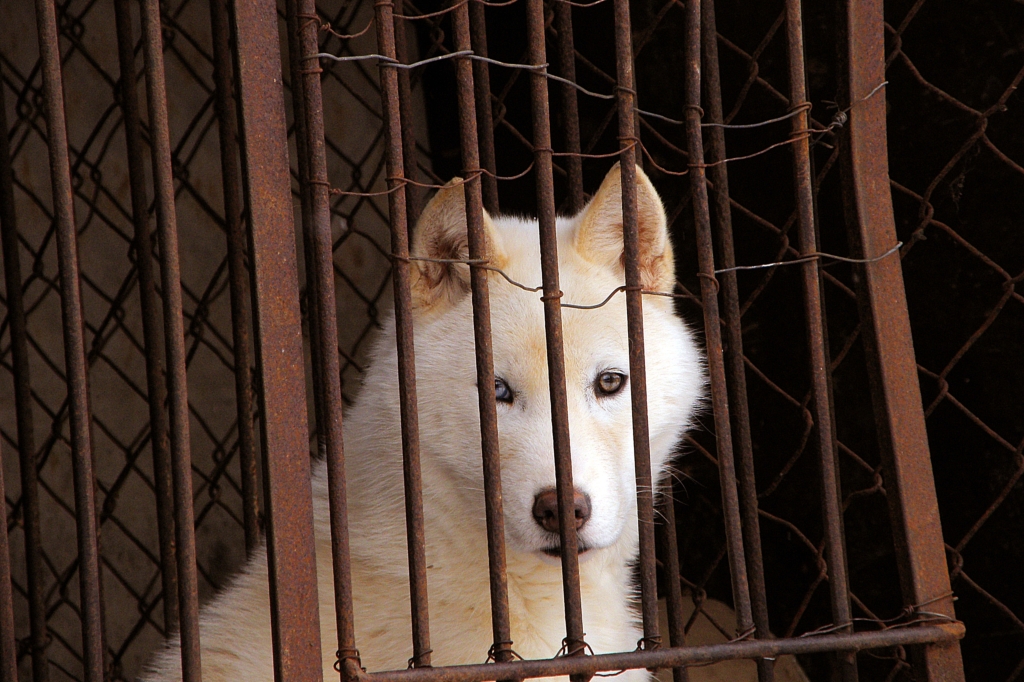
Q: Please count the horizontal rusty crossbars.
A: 1